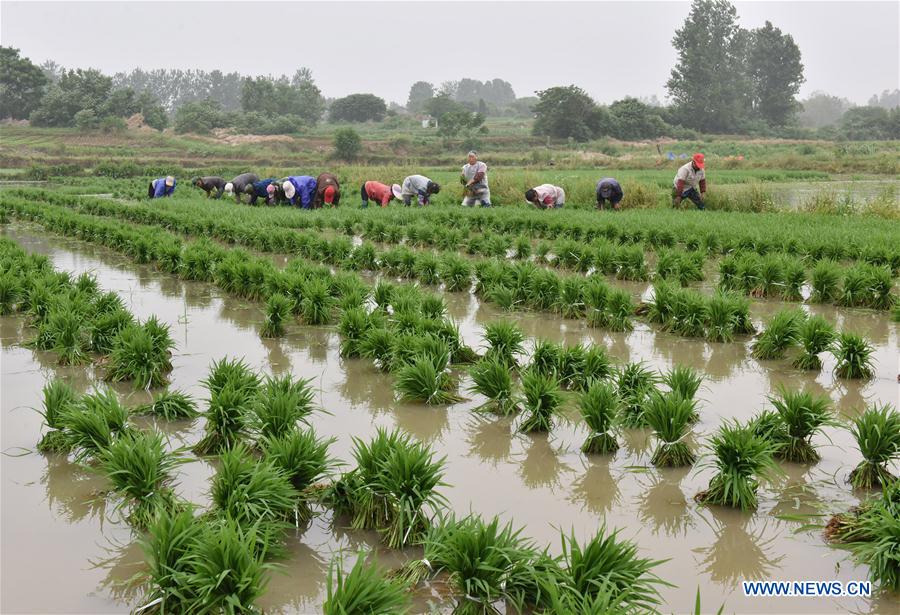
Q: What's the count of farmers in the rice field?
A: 13